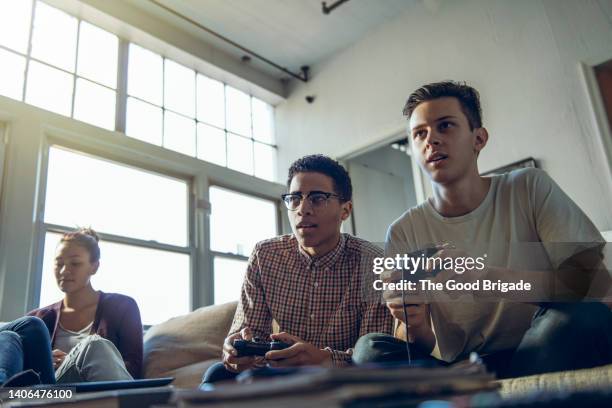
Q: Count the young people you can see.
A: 3